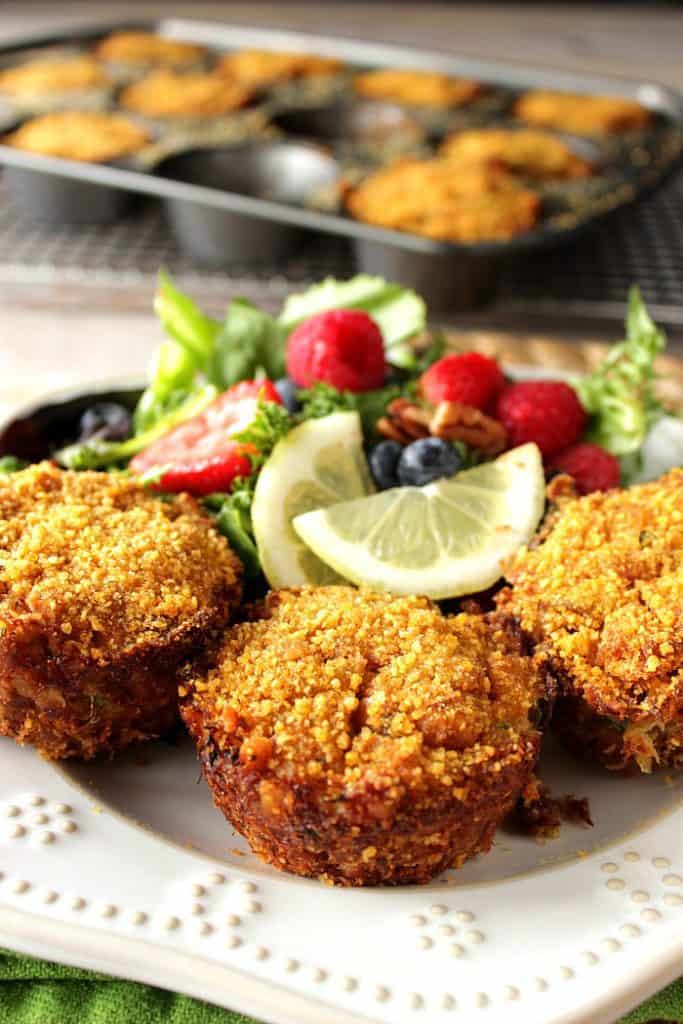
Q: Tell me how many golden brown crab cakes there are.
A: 12